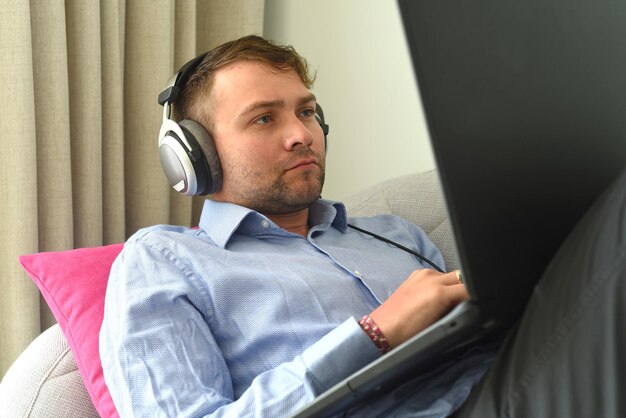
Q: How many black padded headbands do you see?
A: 1